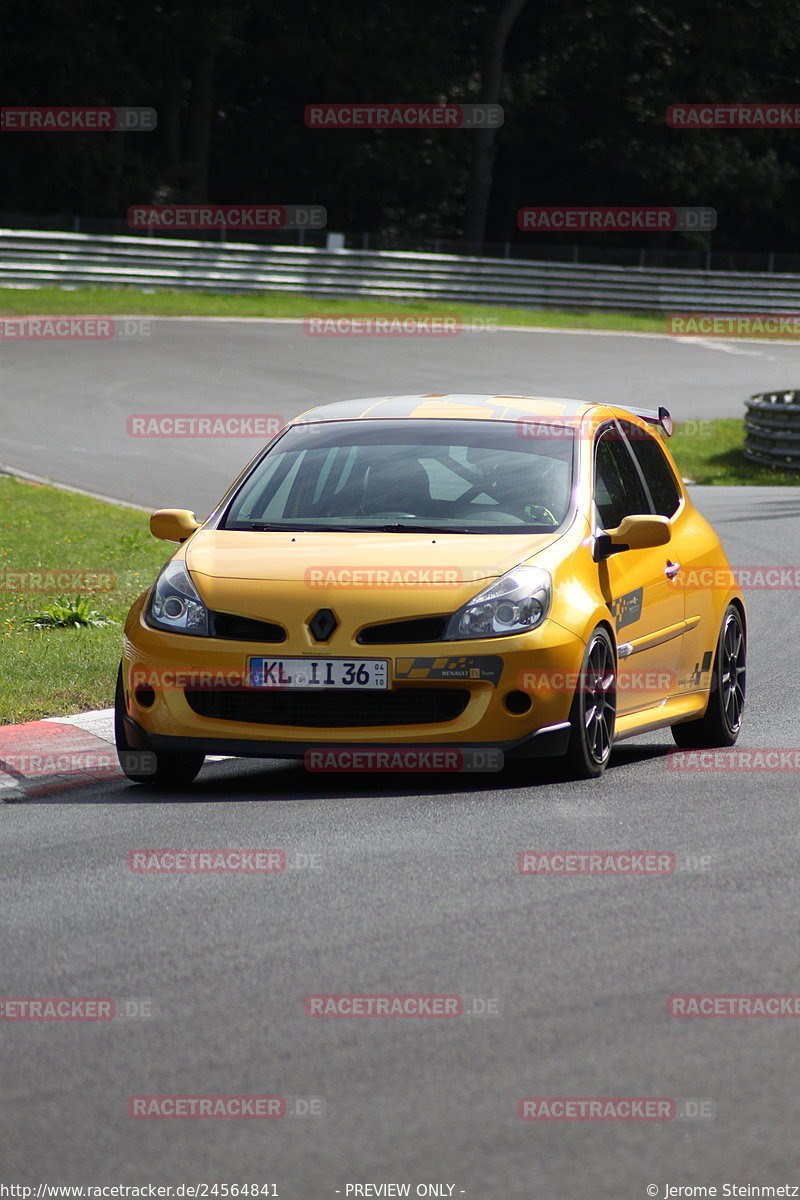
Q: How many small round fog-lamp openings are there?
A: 2